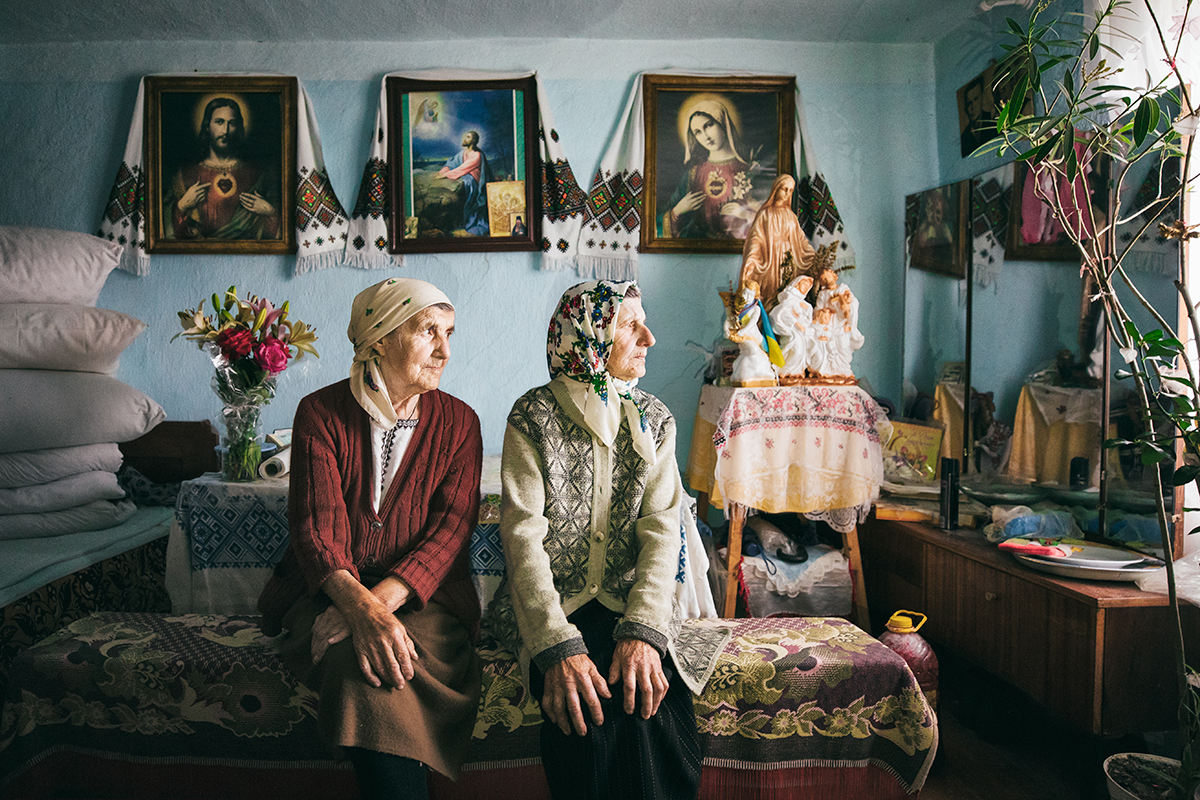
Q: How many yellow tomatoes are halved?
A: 0